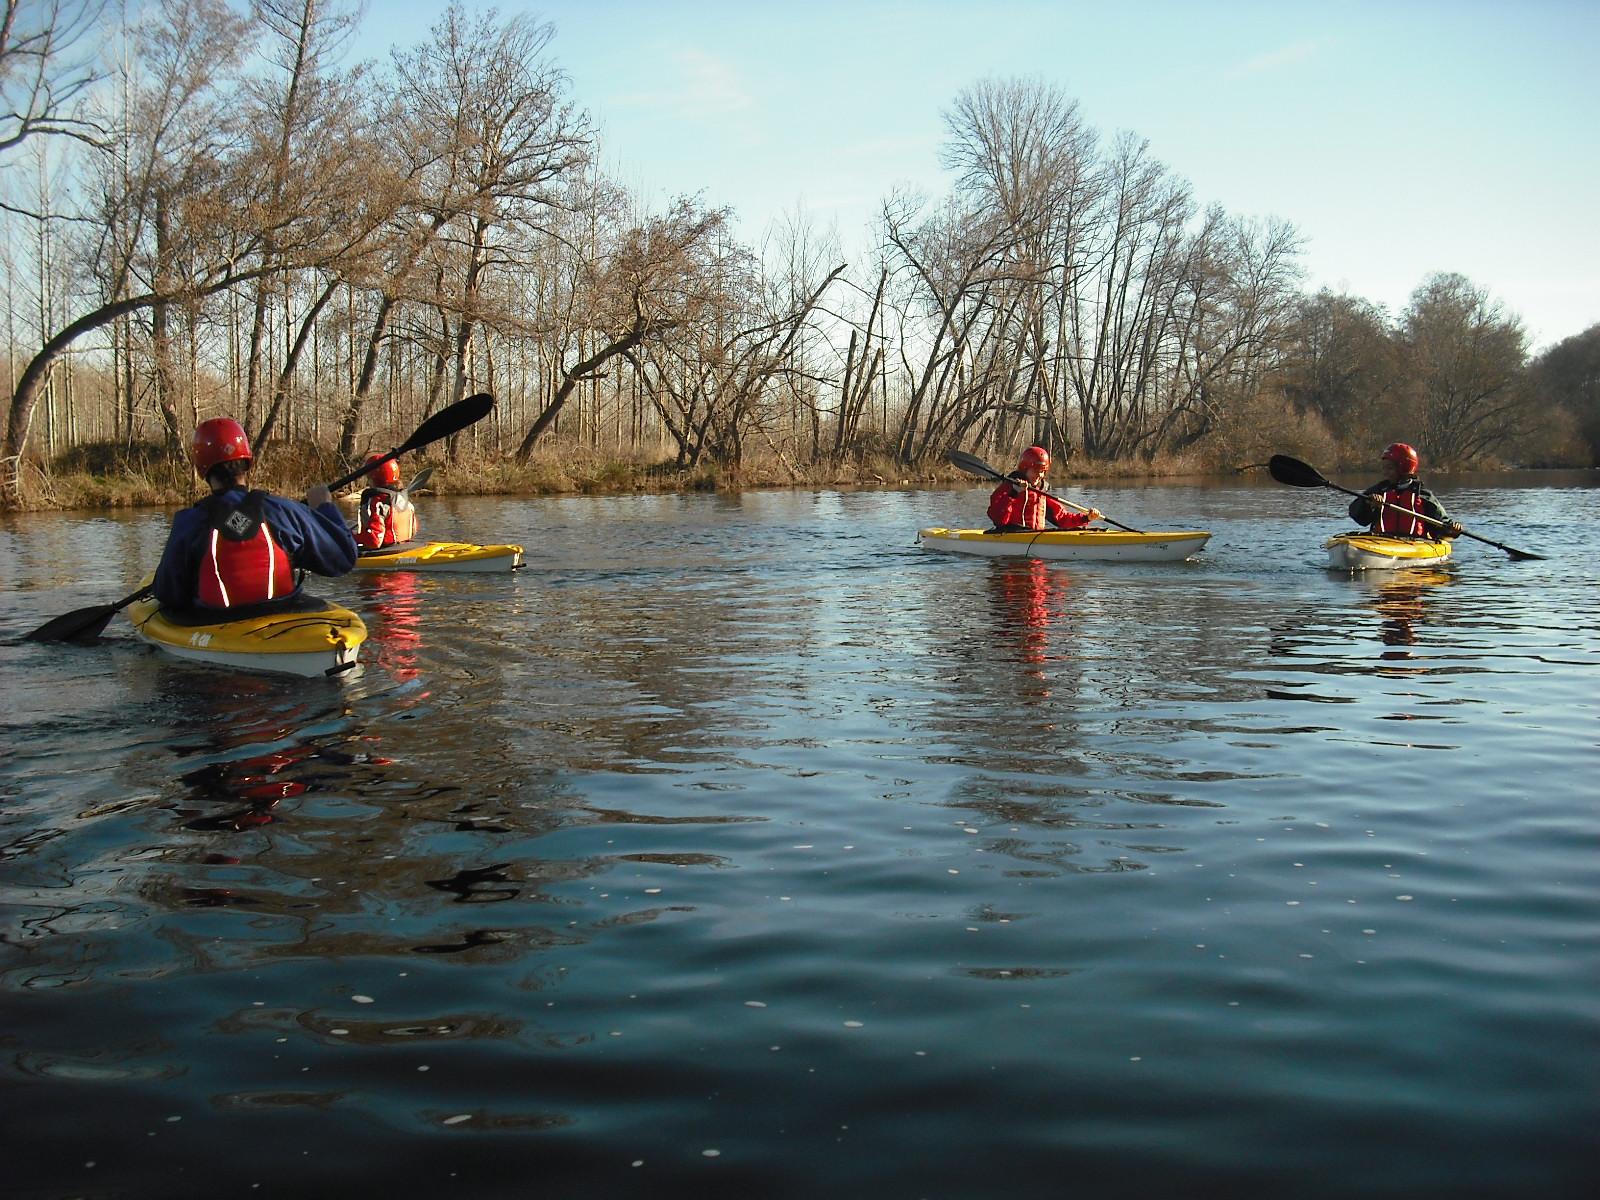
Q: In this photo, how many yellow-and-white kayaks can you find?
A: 4